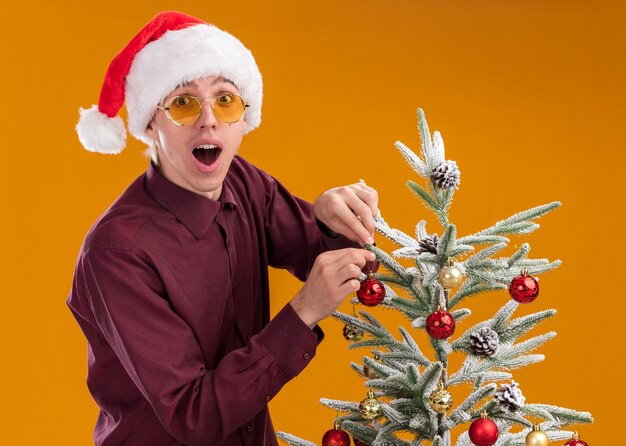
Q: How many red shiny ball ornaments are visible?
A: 6